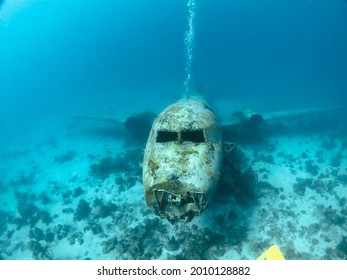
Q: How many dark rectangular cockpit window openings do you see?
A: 2